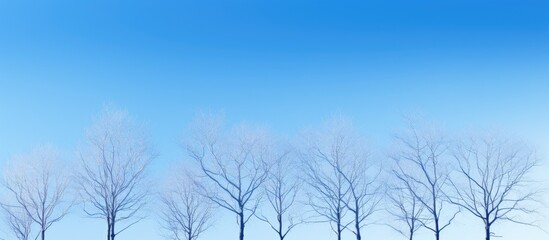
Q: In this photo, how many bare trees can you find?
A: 11